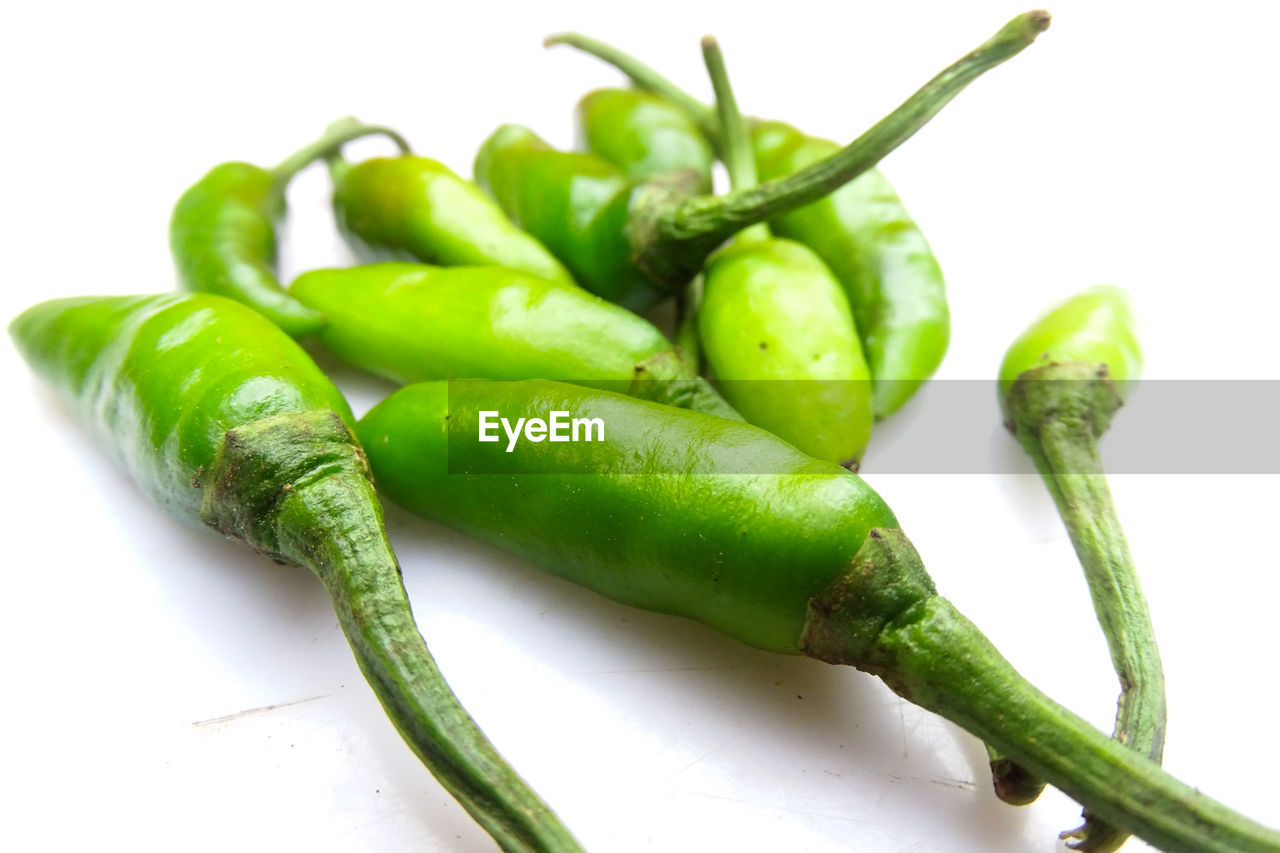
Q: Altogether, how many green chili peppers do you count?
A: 10